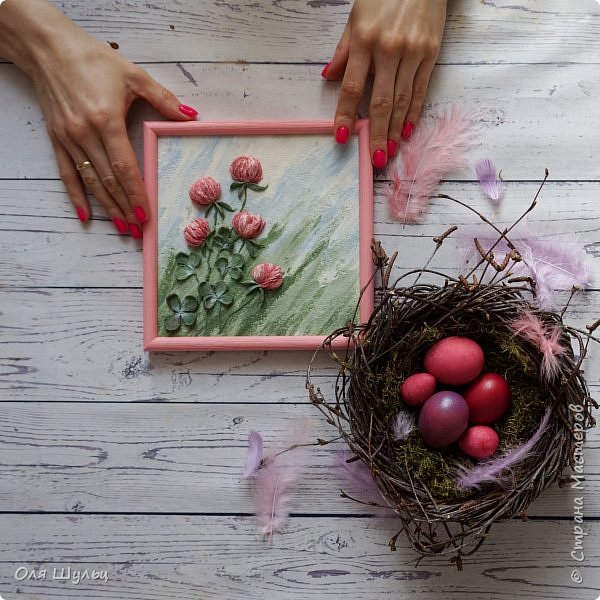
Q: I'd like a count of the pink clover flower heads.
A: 5